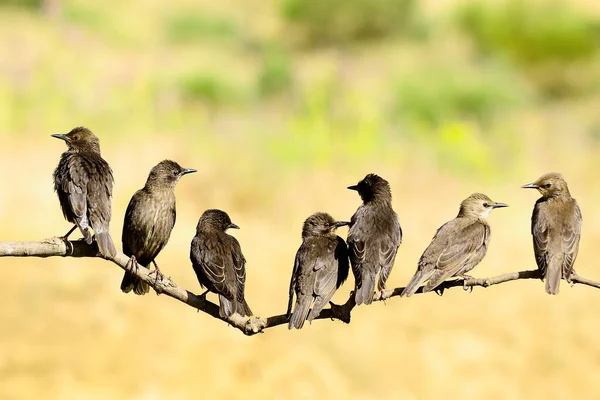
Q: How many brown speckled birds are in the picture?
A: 7